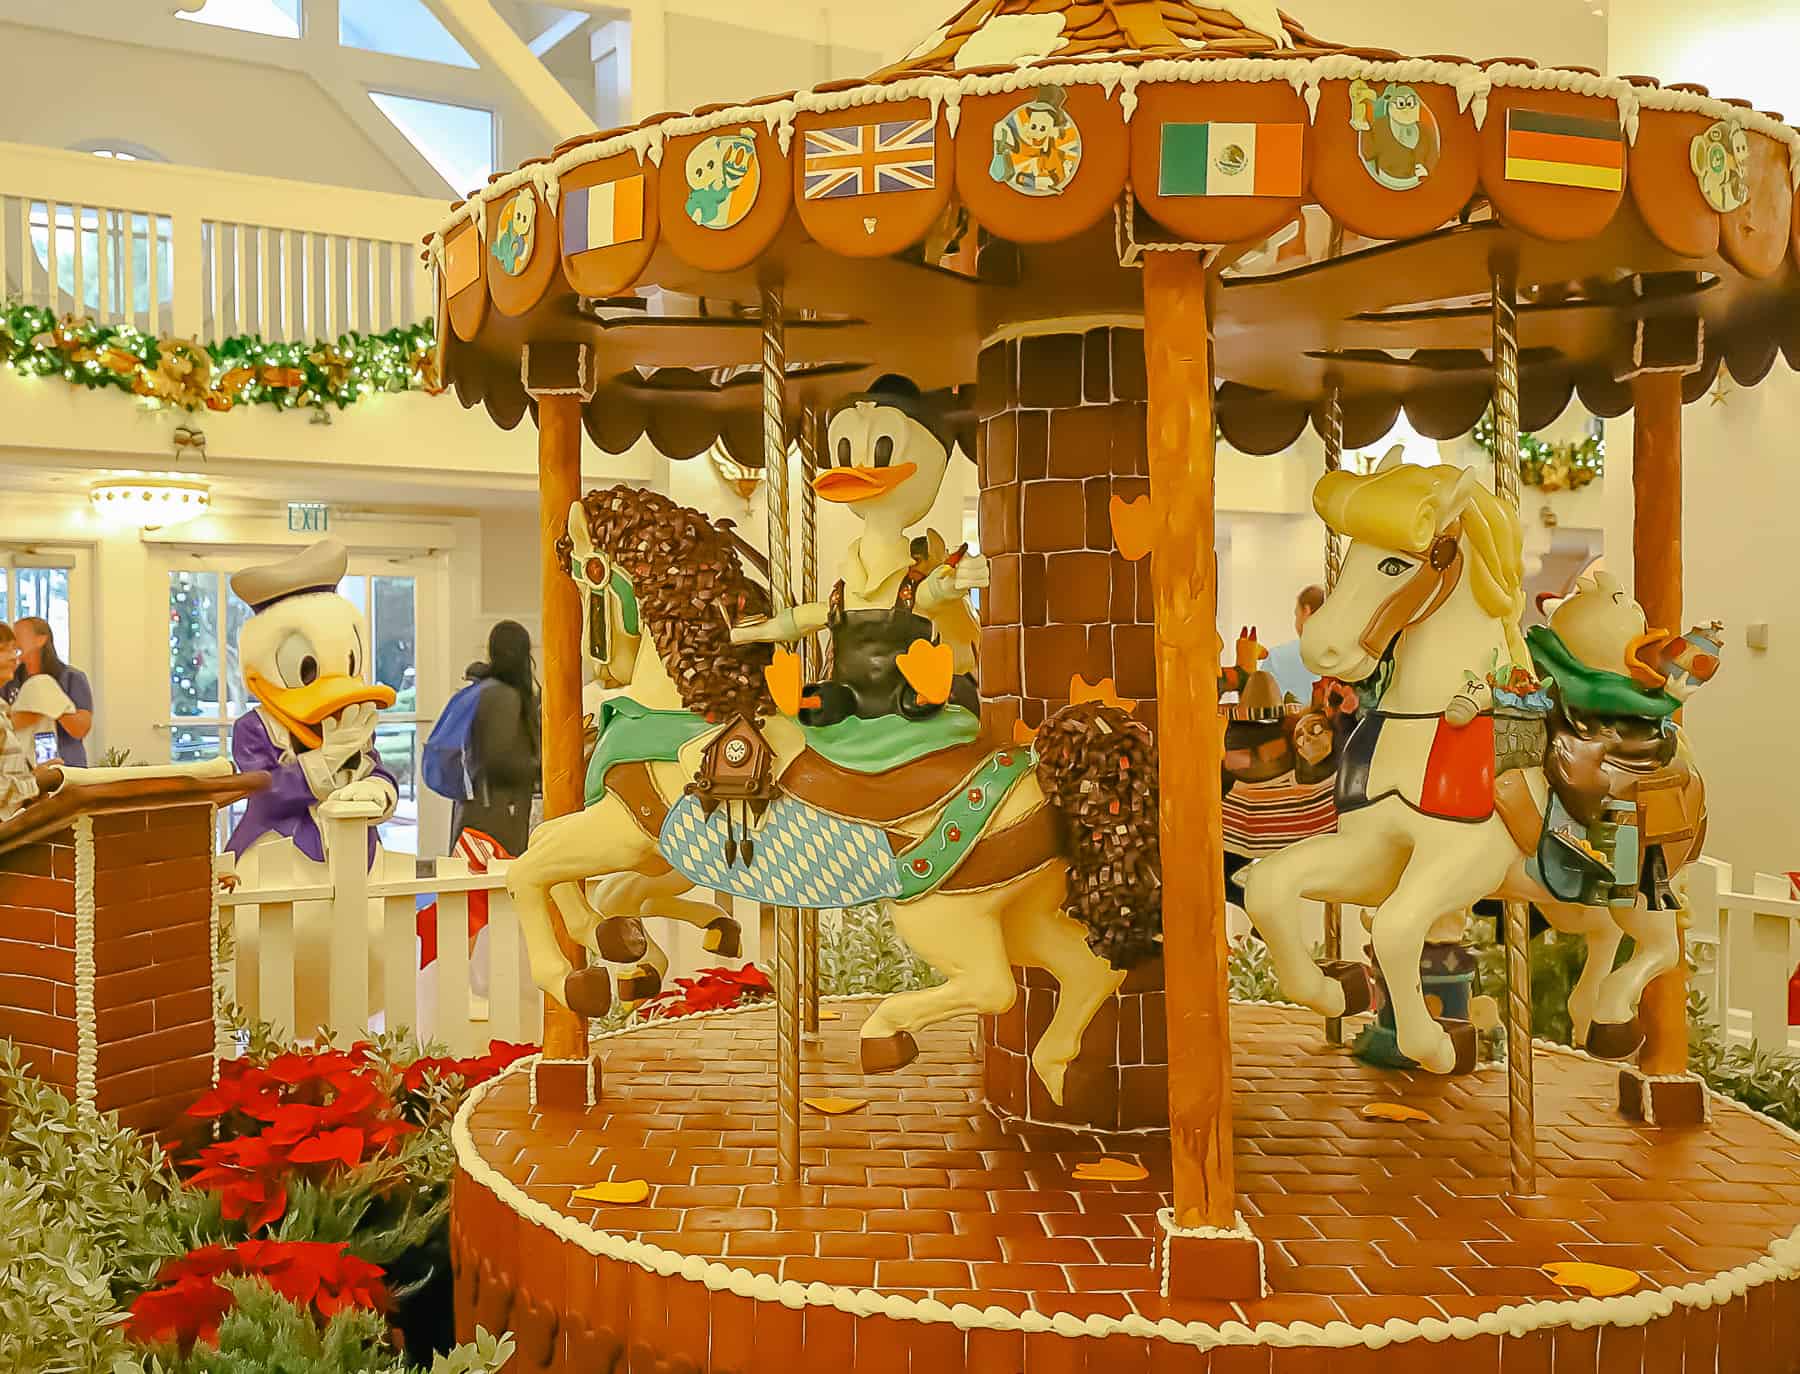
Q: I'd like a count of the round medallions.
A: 5